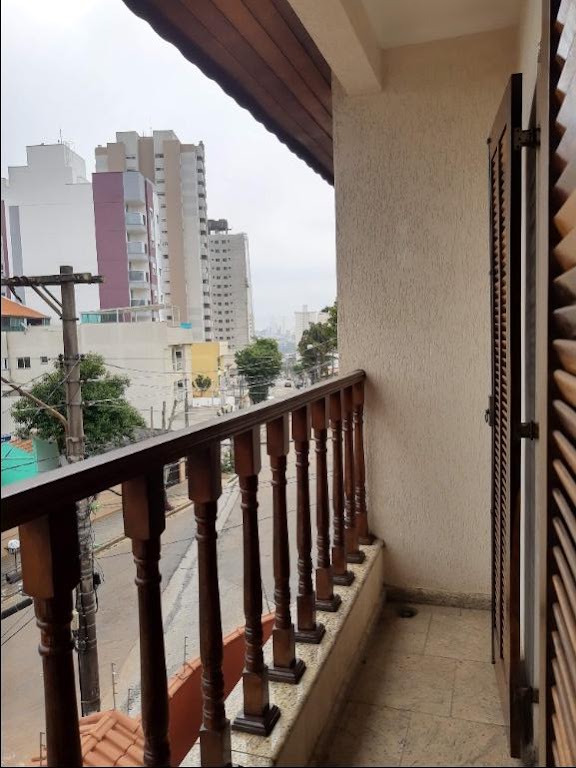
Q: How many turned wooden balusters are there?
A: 10